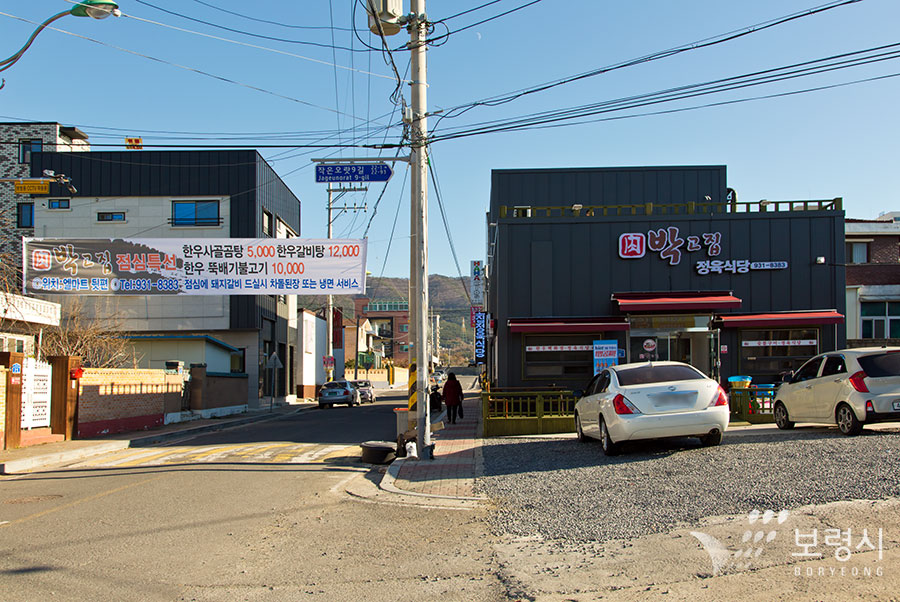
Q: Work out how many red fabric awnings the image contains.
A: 3